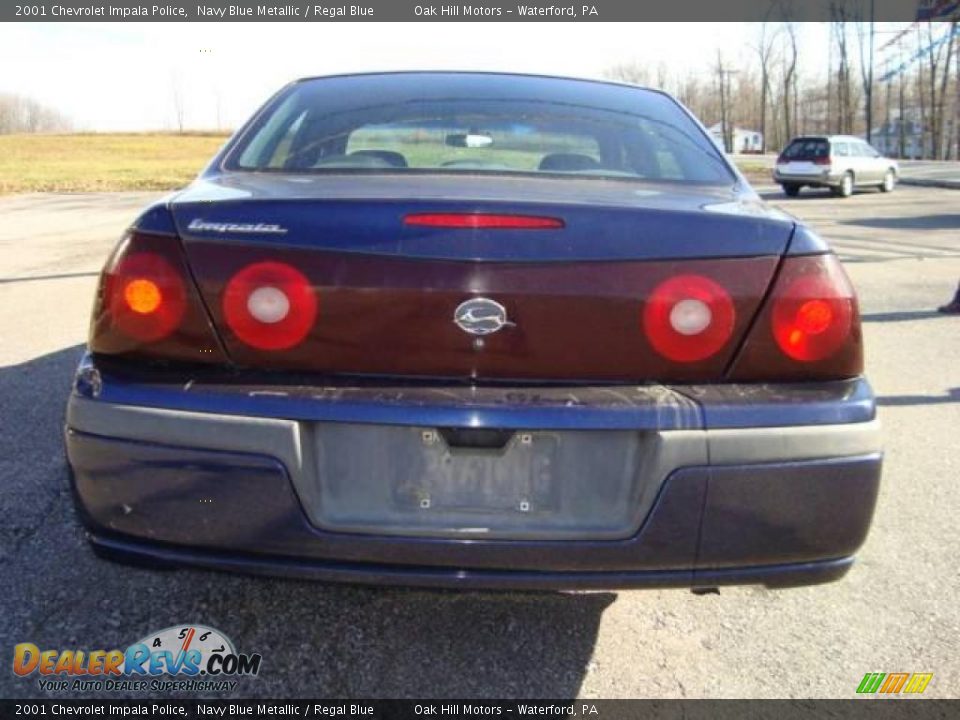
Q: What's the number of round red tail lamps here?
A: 4